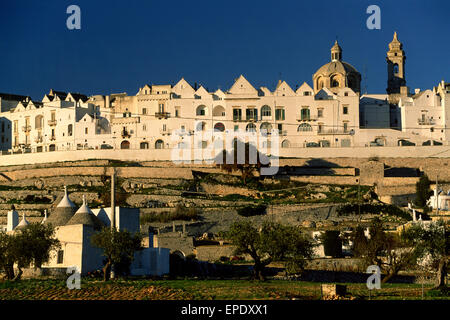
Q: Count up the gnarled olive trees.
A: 5